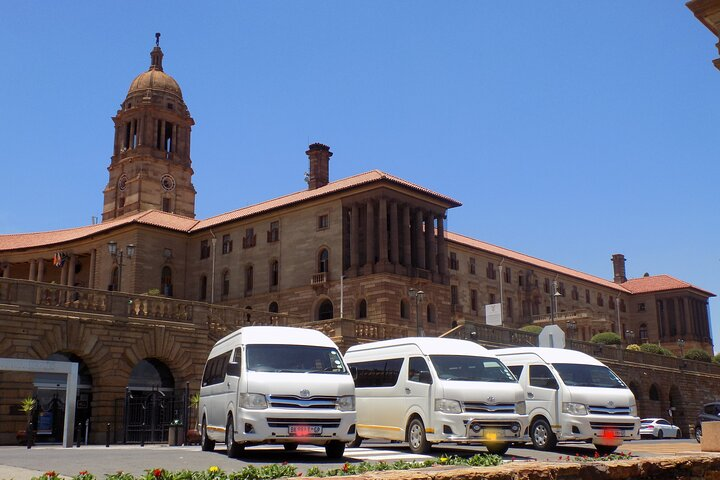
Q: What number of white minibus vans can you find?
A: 3